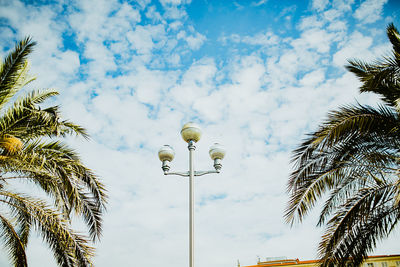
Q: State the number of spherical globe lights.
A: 3